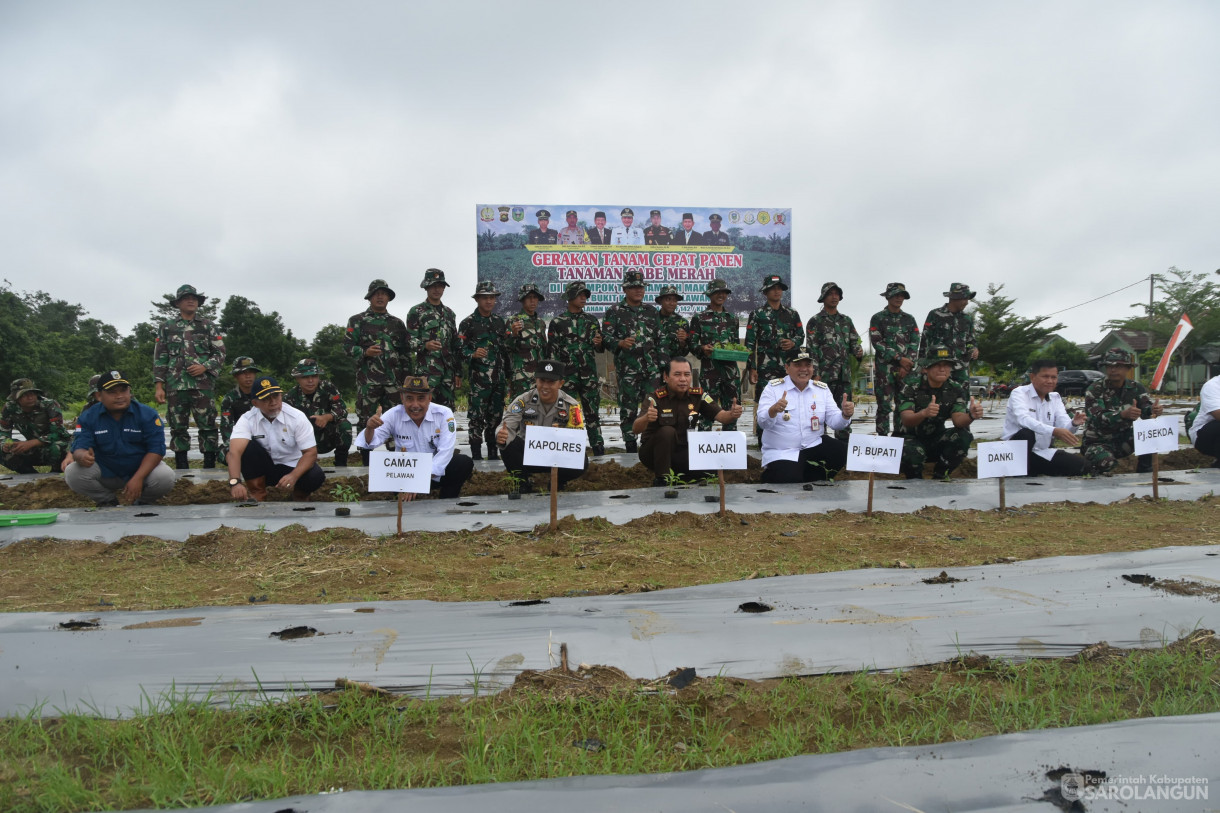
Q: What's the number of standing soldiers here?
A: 13